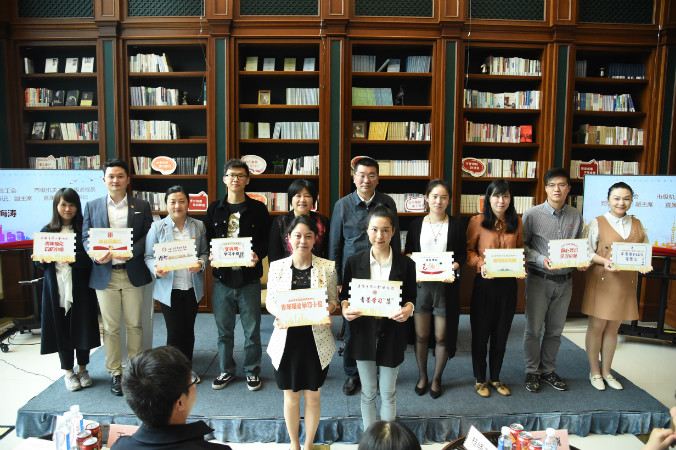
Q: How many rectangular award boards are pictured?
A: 10